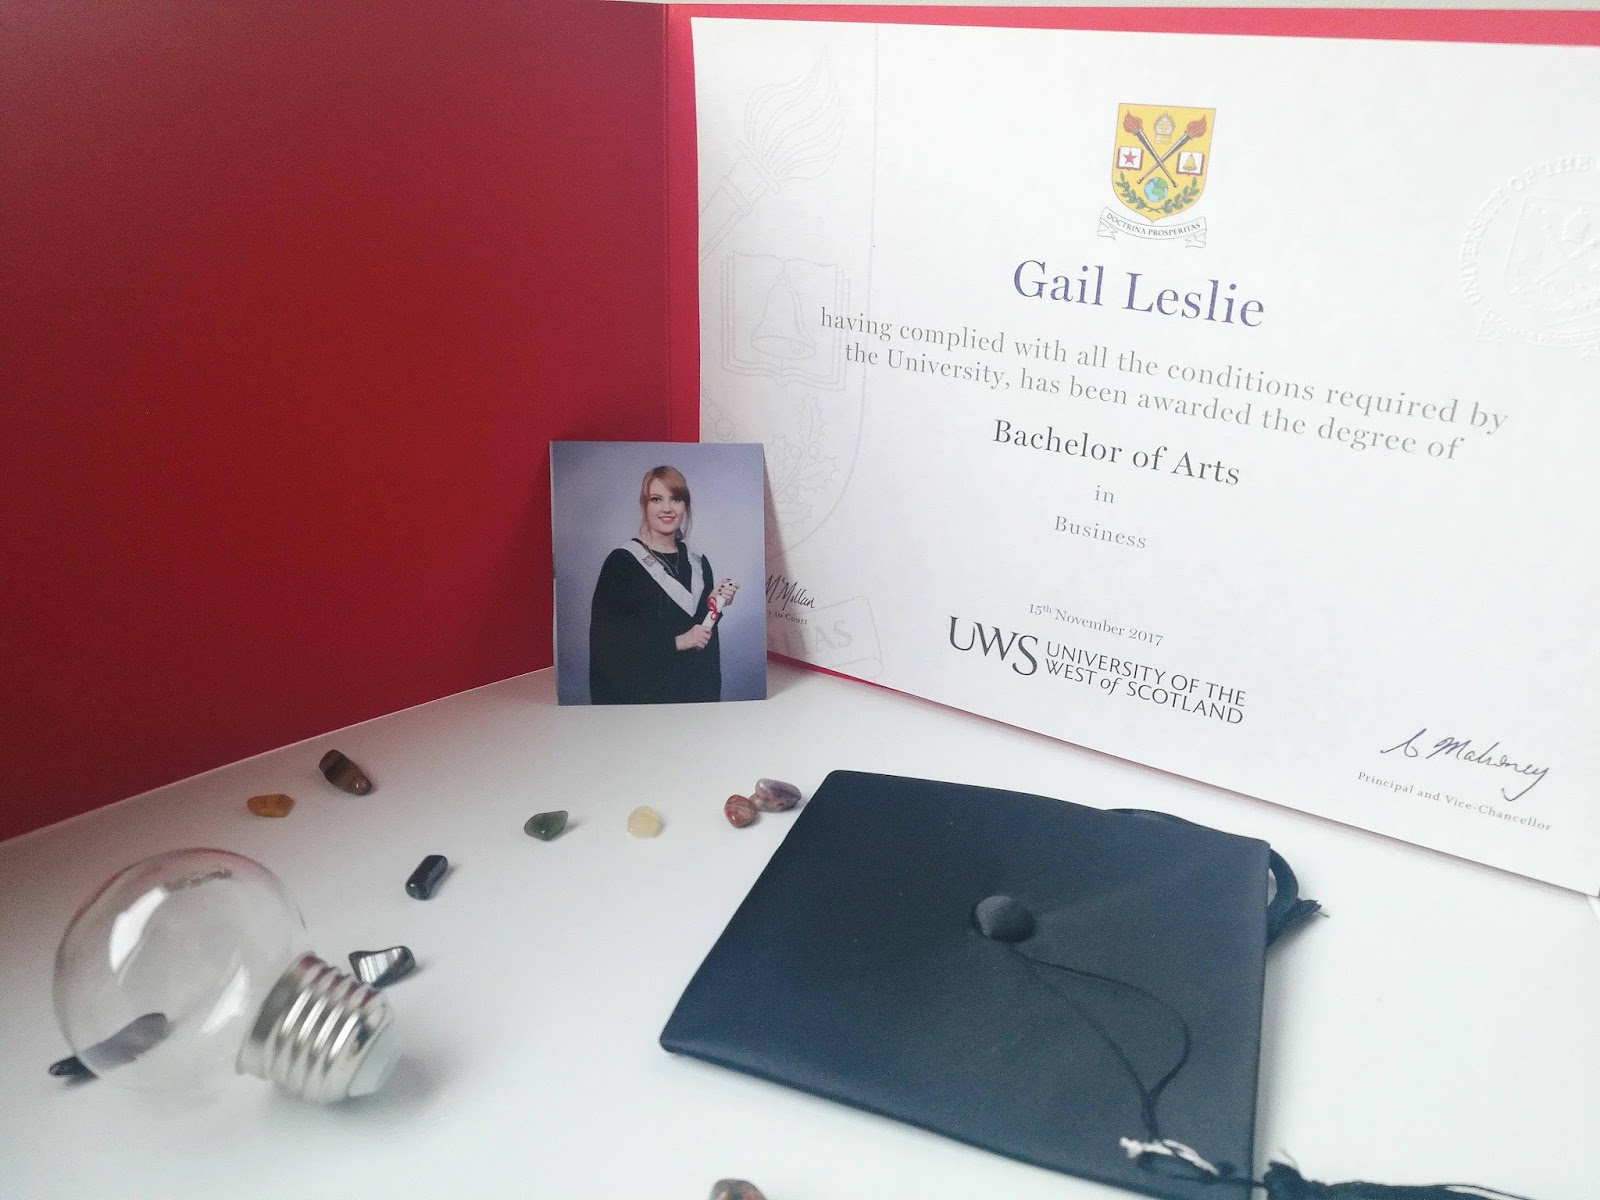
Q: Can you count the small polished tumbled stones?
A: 10